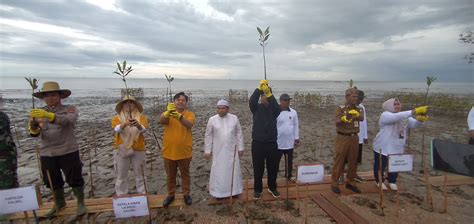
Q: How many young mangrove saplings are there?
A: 6